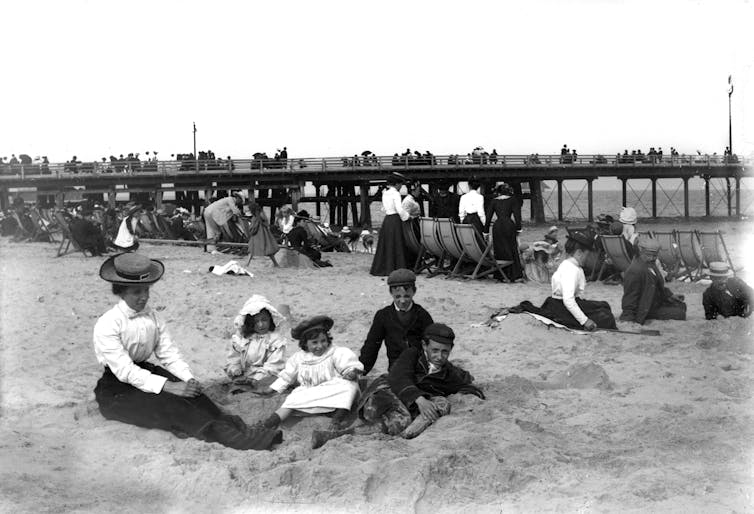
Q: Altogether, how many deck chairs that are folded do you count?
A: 0